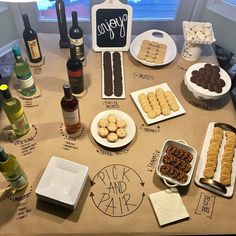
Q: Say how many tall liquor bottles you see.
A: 7